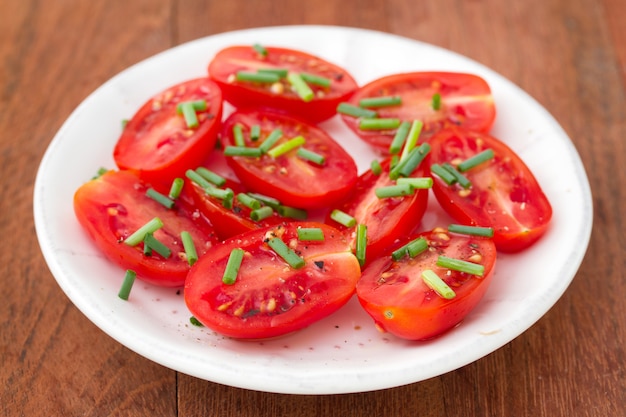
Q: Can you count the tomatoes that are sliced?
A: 10